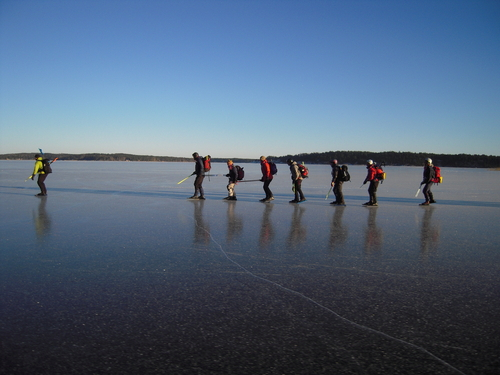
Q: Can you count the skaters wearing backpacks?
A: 8